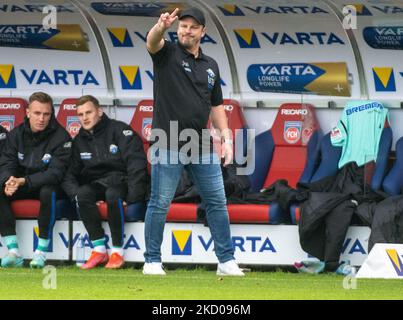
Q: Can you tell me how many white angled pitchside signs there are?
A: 1